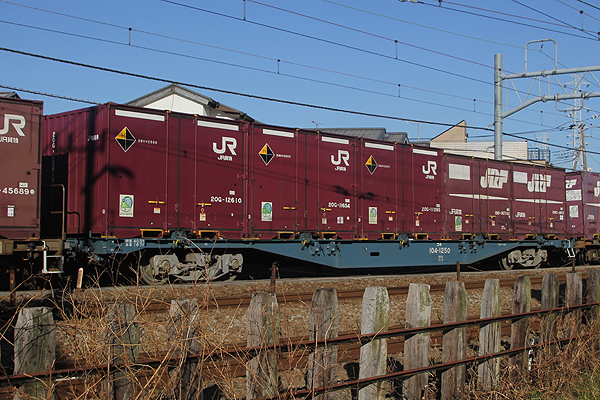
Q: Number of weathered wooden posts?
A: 13